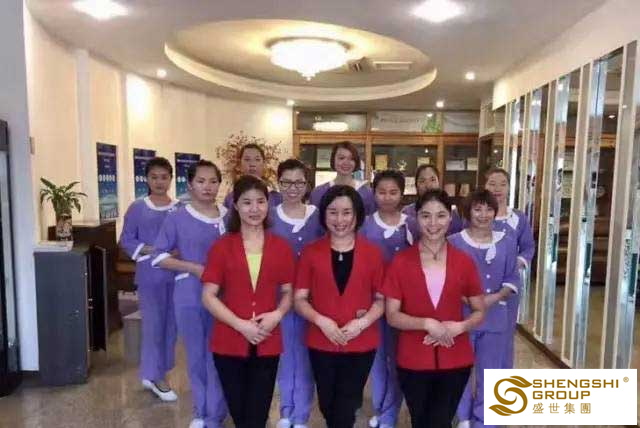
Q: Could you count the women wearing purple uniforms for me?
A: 9